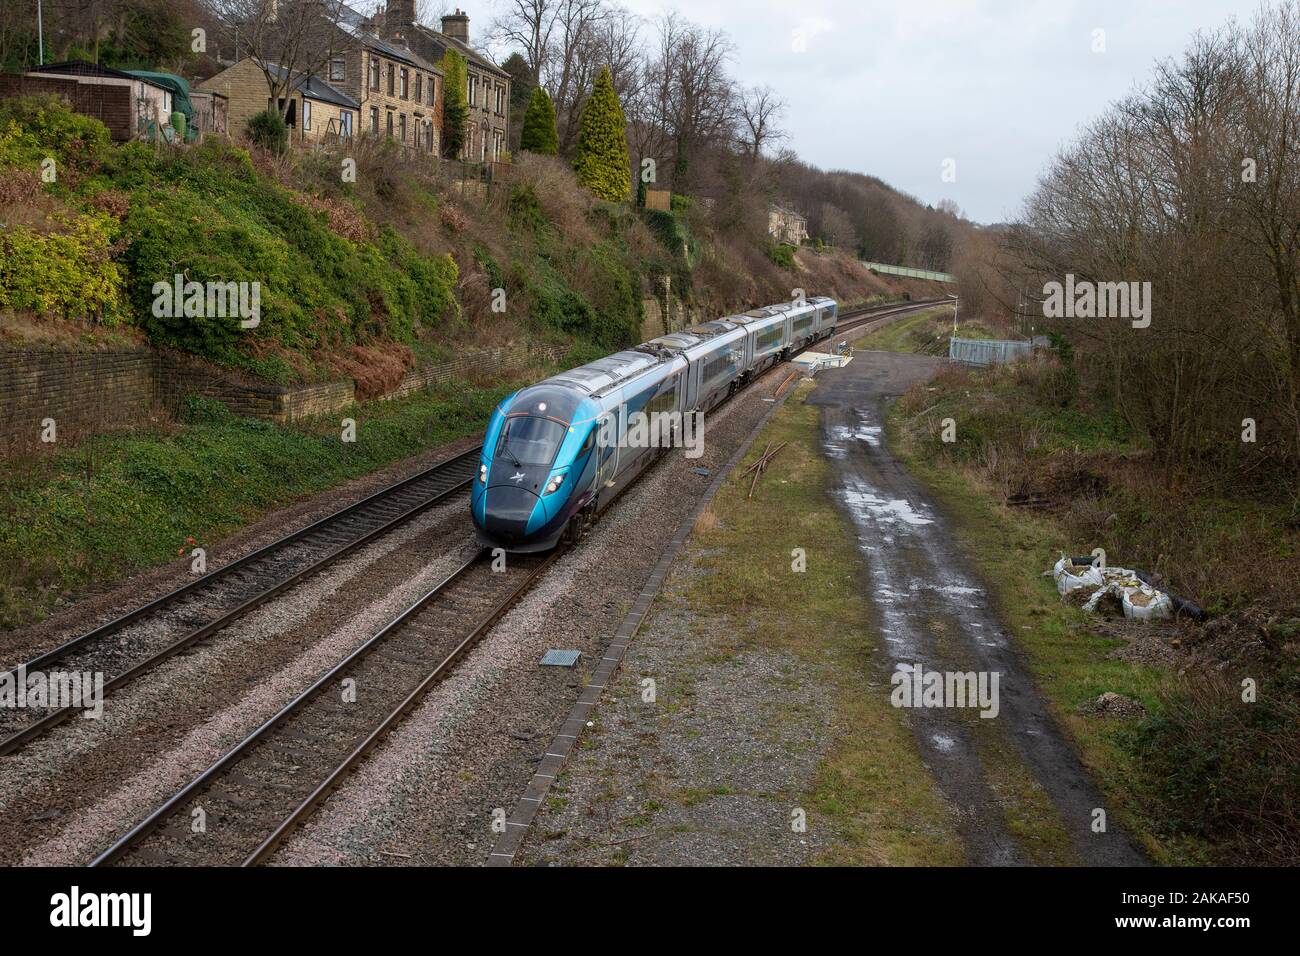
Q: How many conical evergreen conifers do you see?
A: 2